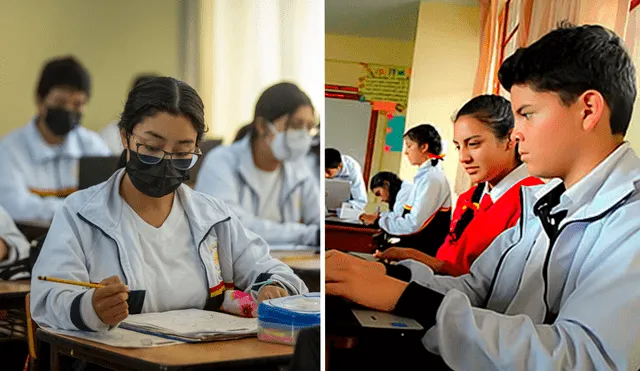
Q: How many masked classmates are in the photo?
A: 3